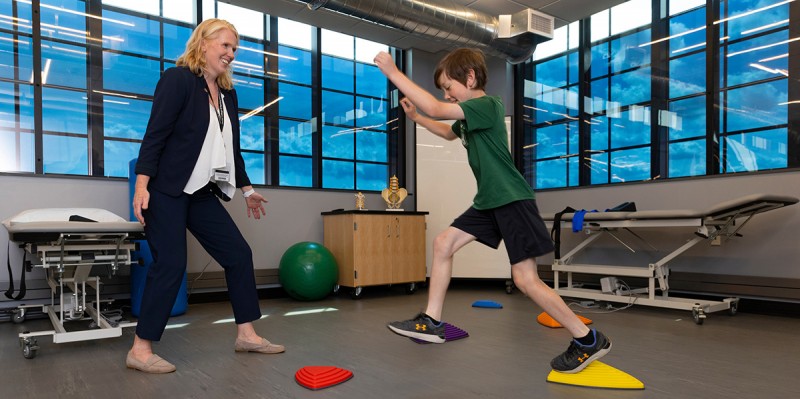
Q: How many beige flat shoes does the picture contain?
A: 2